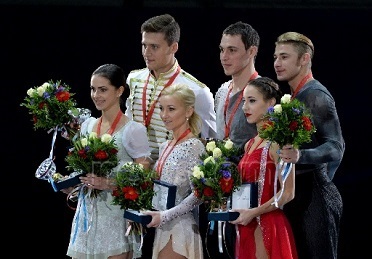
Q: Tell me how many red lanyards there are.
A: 6